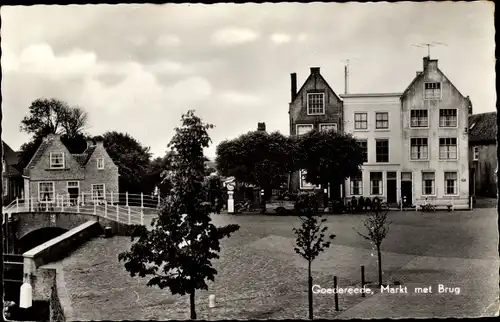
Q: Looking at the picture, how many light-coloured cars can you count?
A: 1